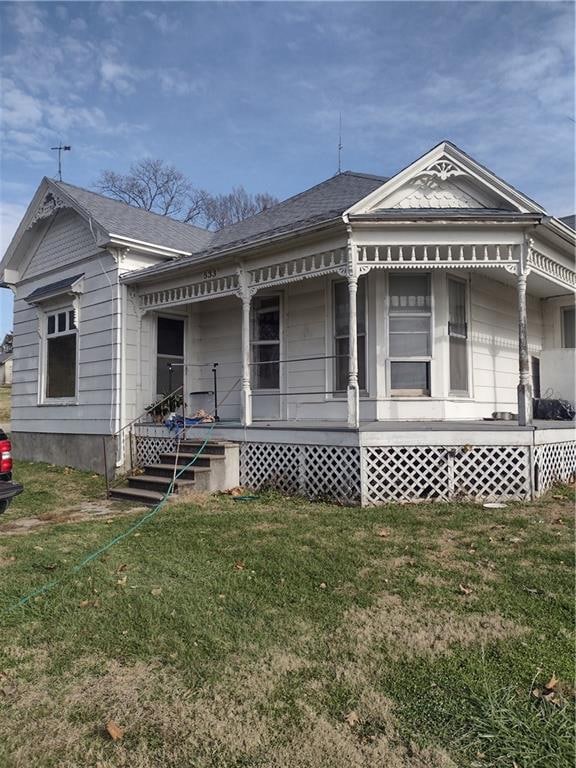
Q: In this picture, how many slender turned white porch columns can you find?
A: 3